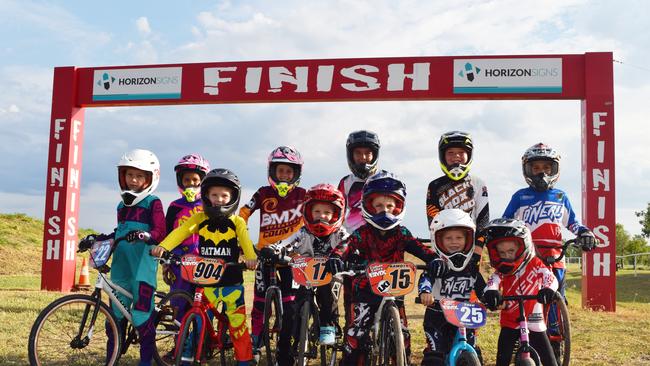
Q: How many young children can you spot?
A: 11